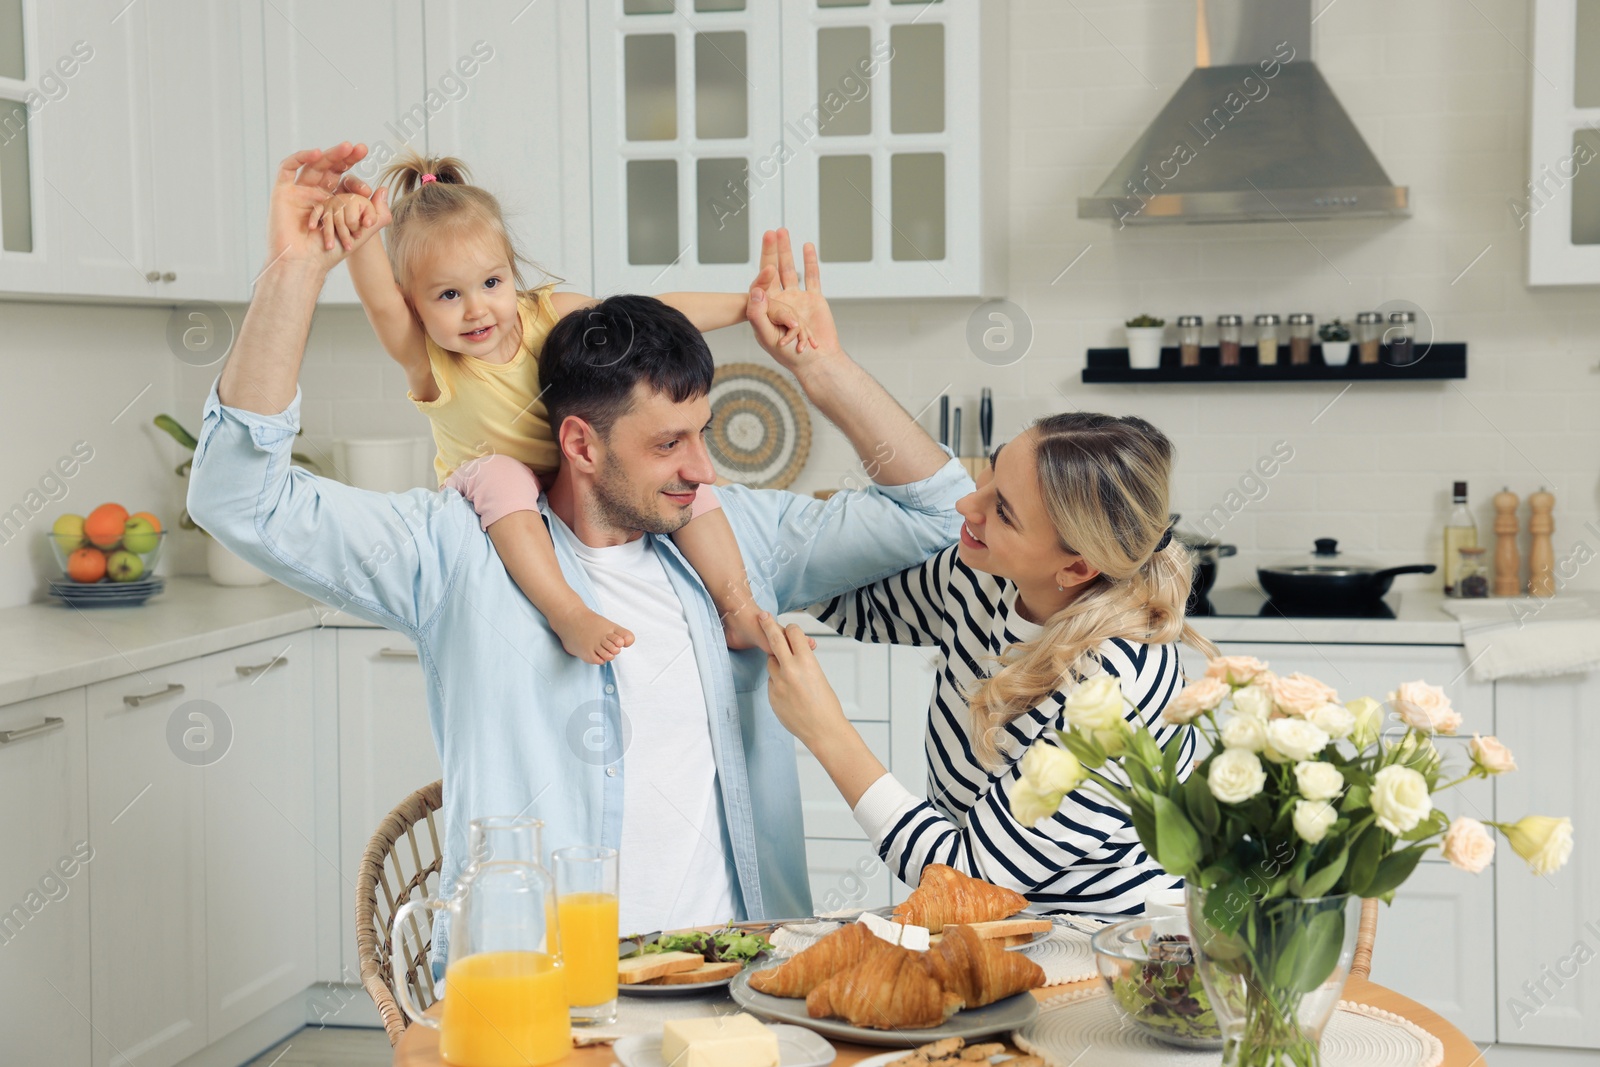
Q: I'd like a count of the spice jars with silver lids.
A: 6